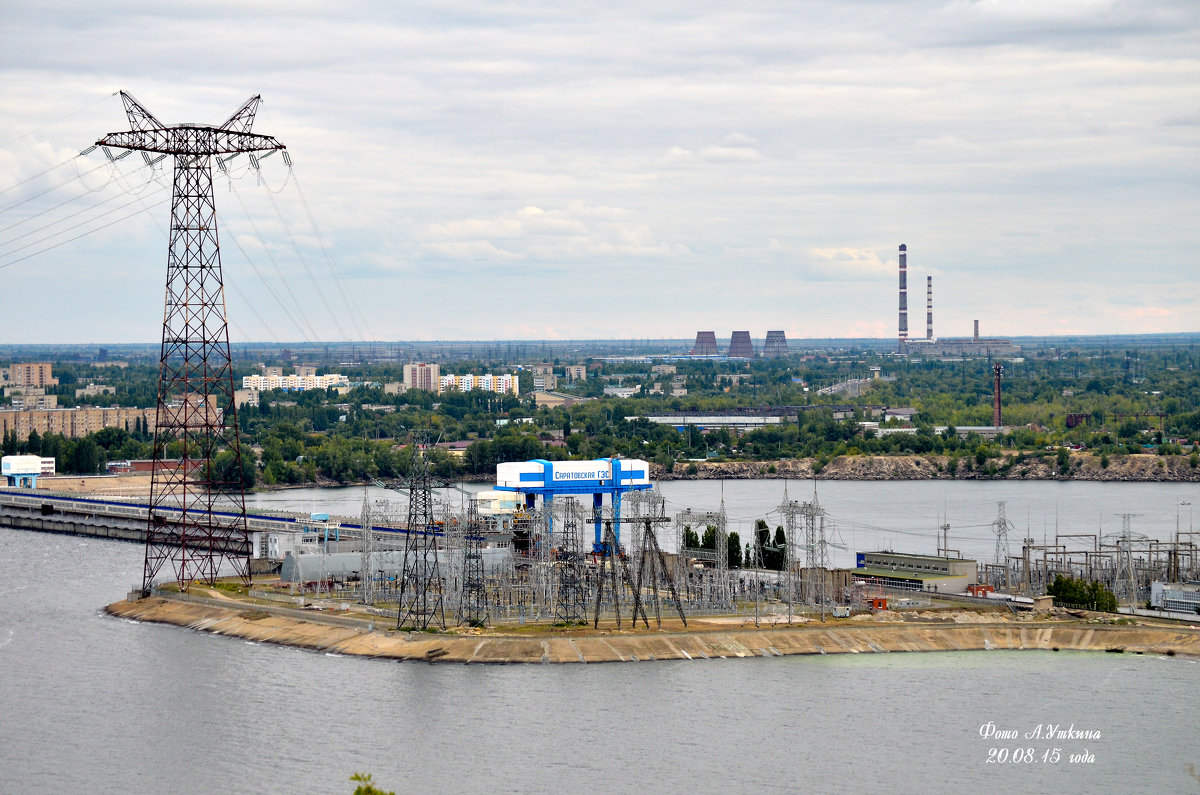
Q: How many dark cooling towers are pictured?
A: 3